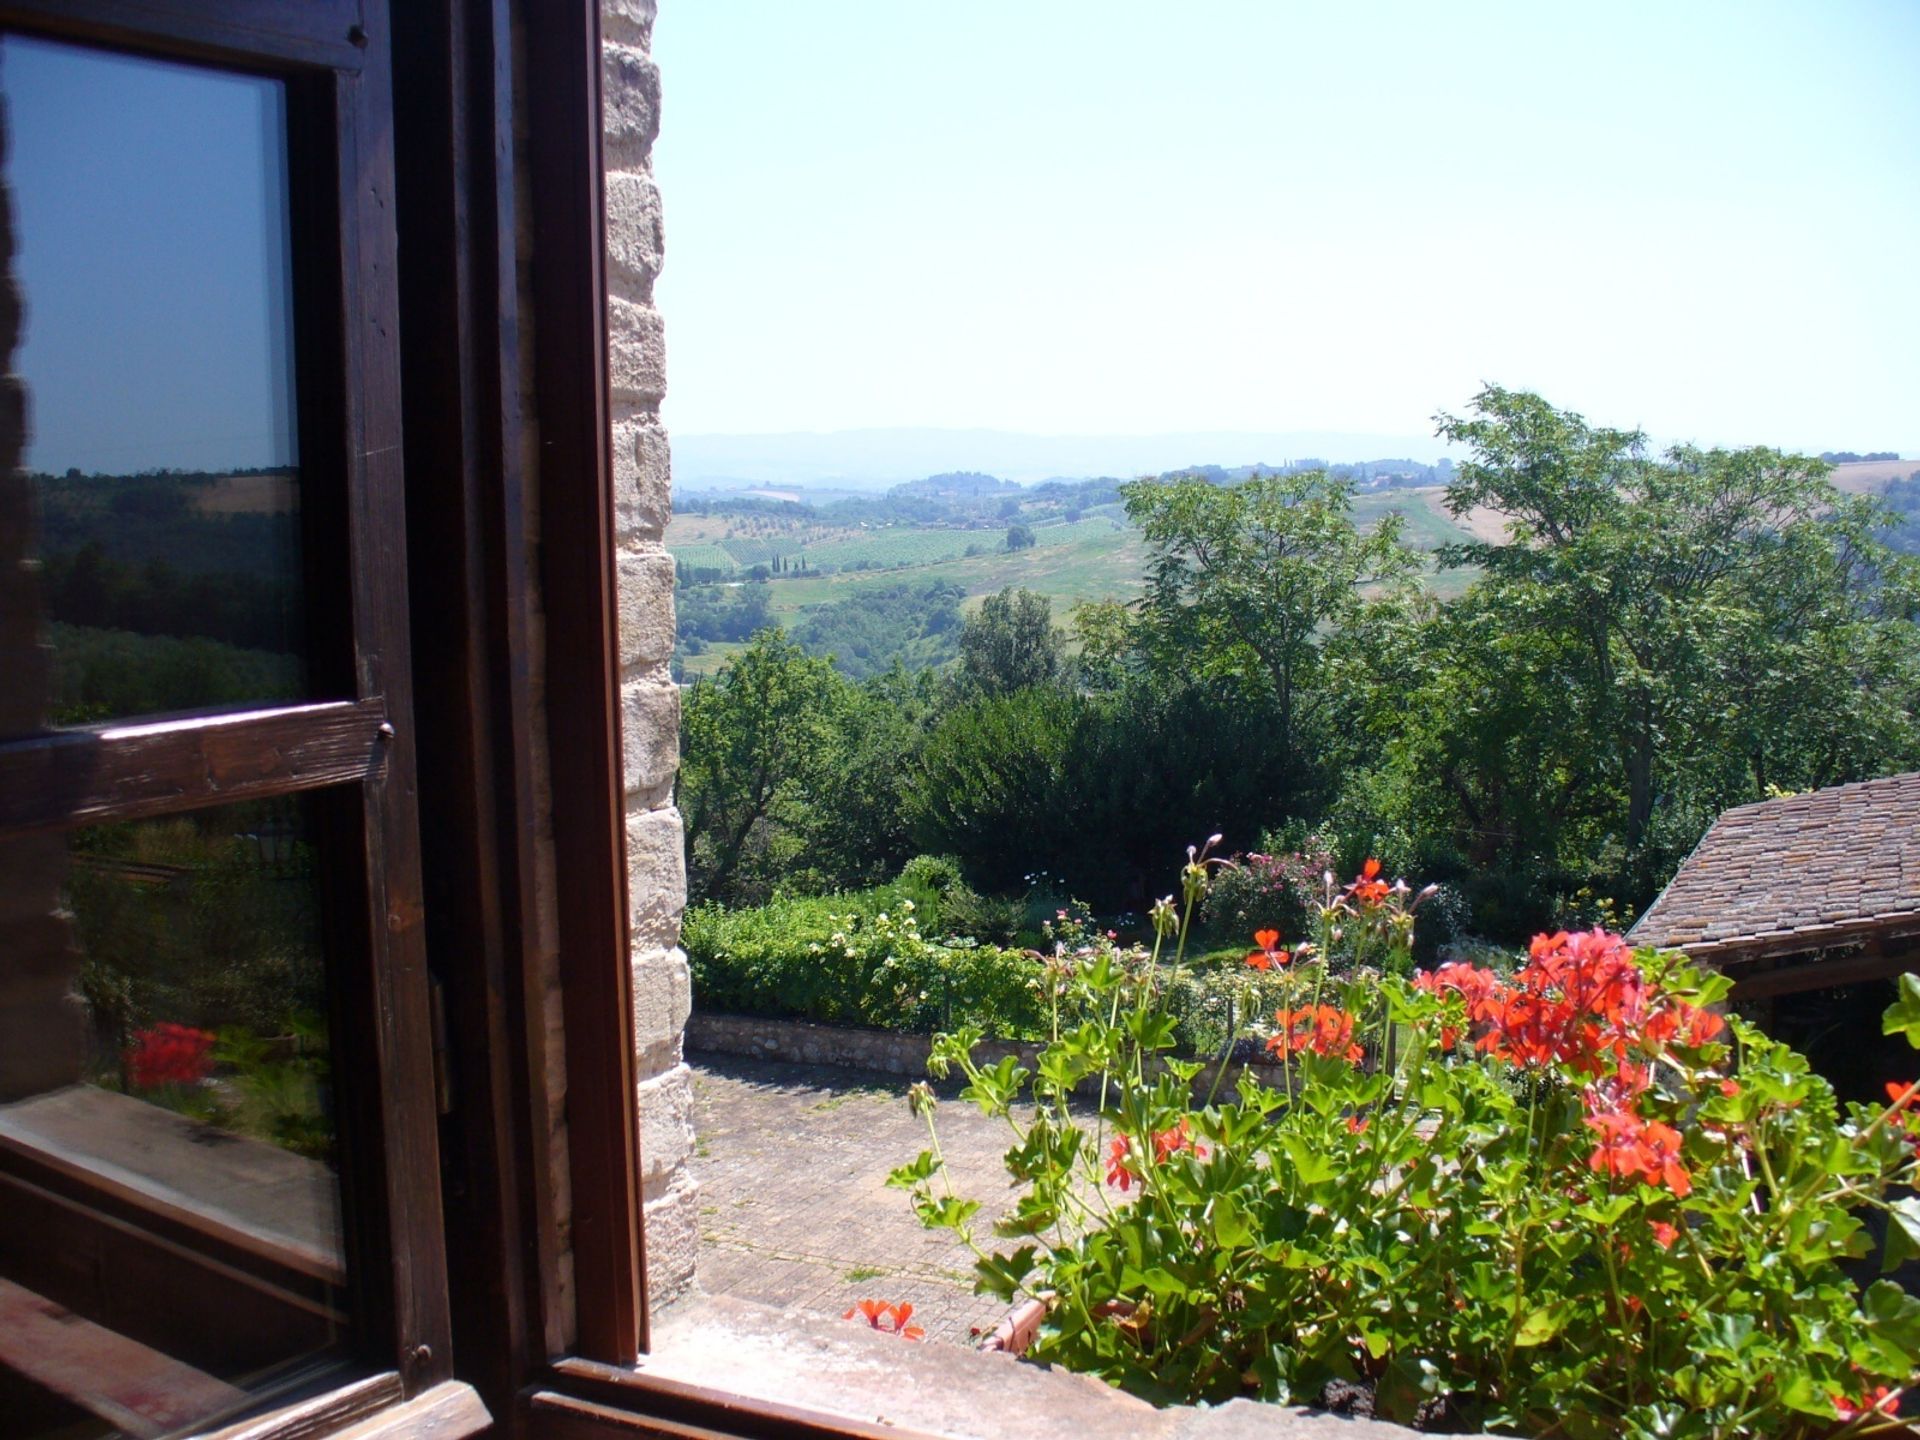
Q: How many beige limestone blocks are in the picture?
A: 11